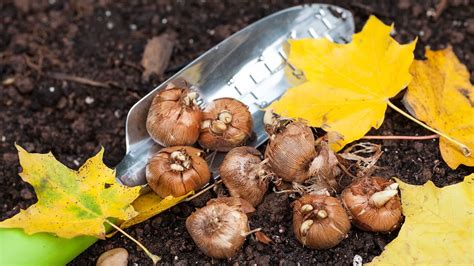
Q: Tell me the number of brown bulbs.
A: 8